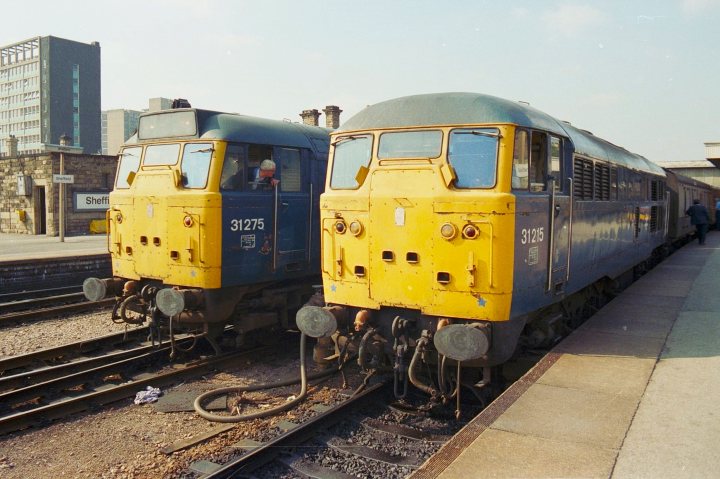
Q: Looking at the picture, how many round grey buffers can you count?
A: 4